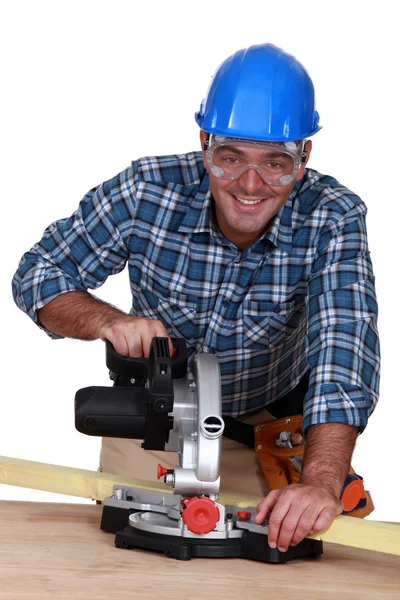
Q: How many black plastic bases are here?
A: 1